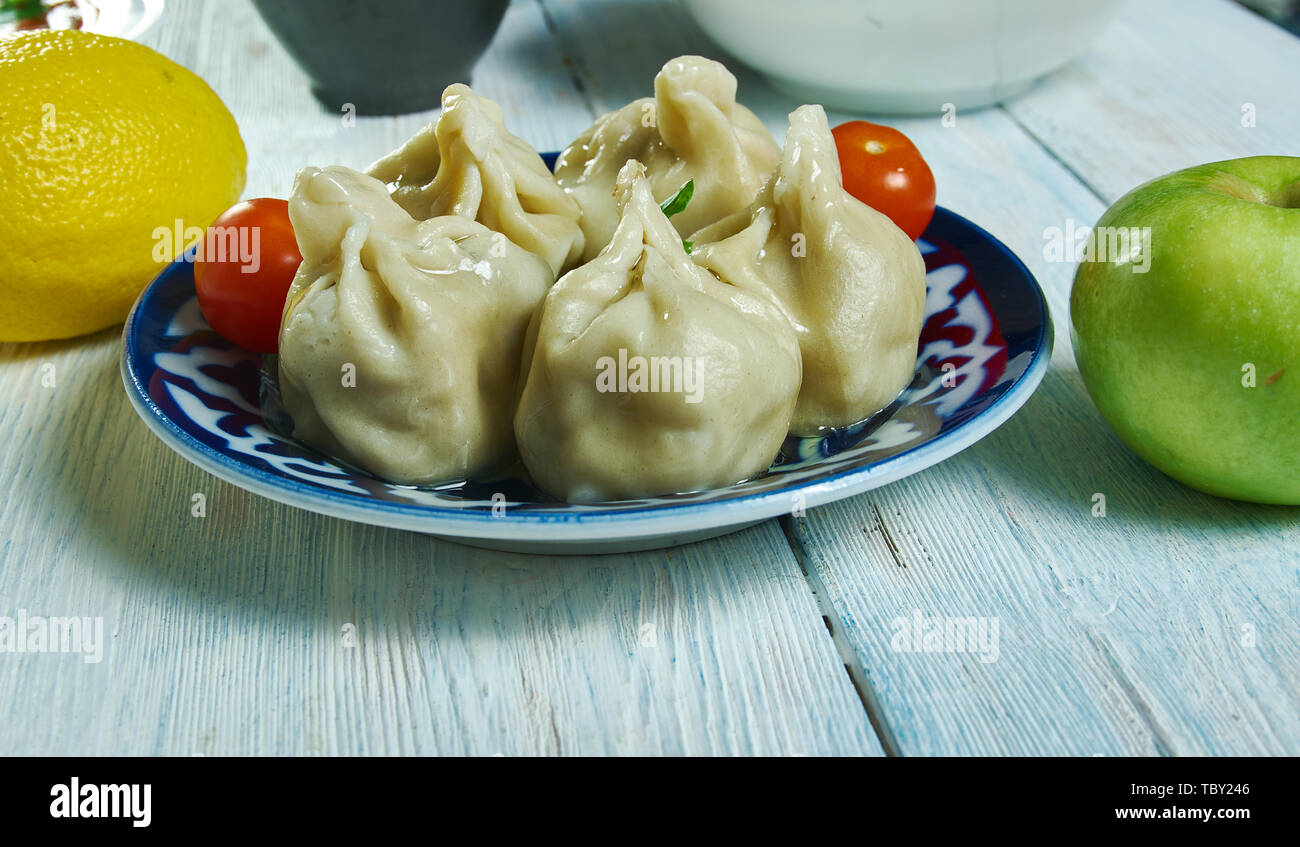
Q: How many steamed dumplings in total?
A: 5